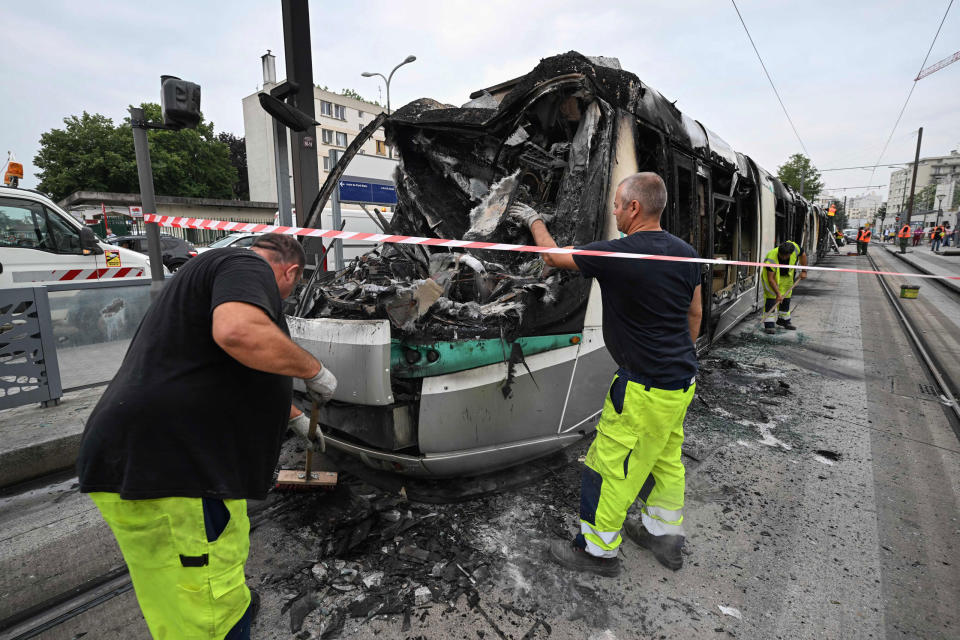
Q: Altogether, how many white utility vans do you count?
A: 2